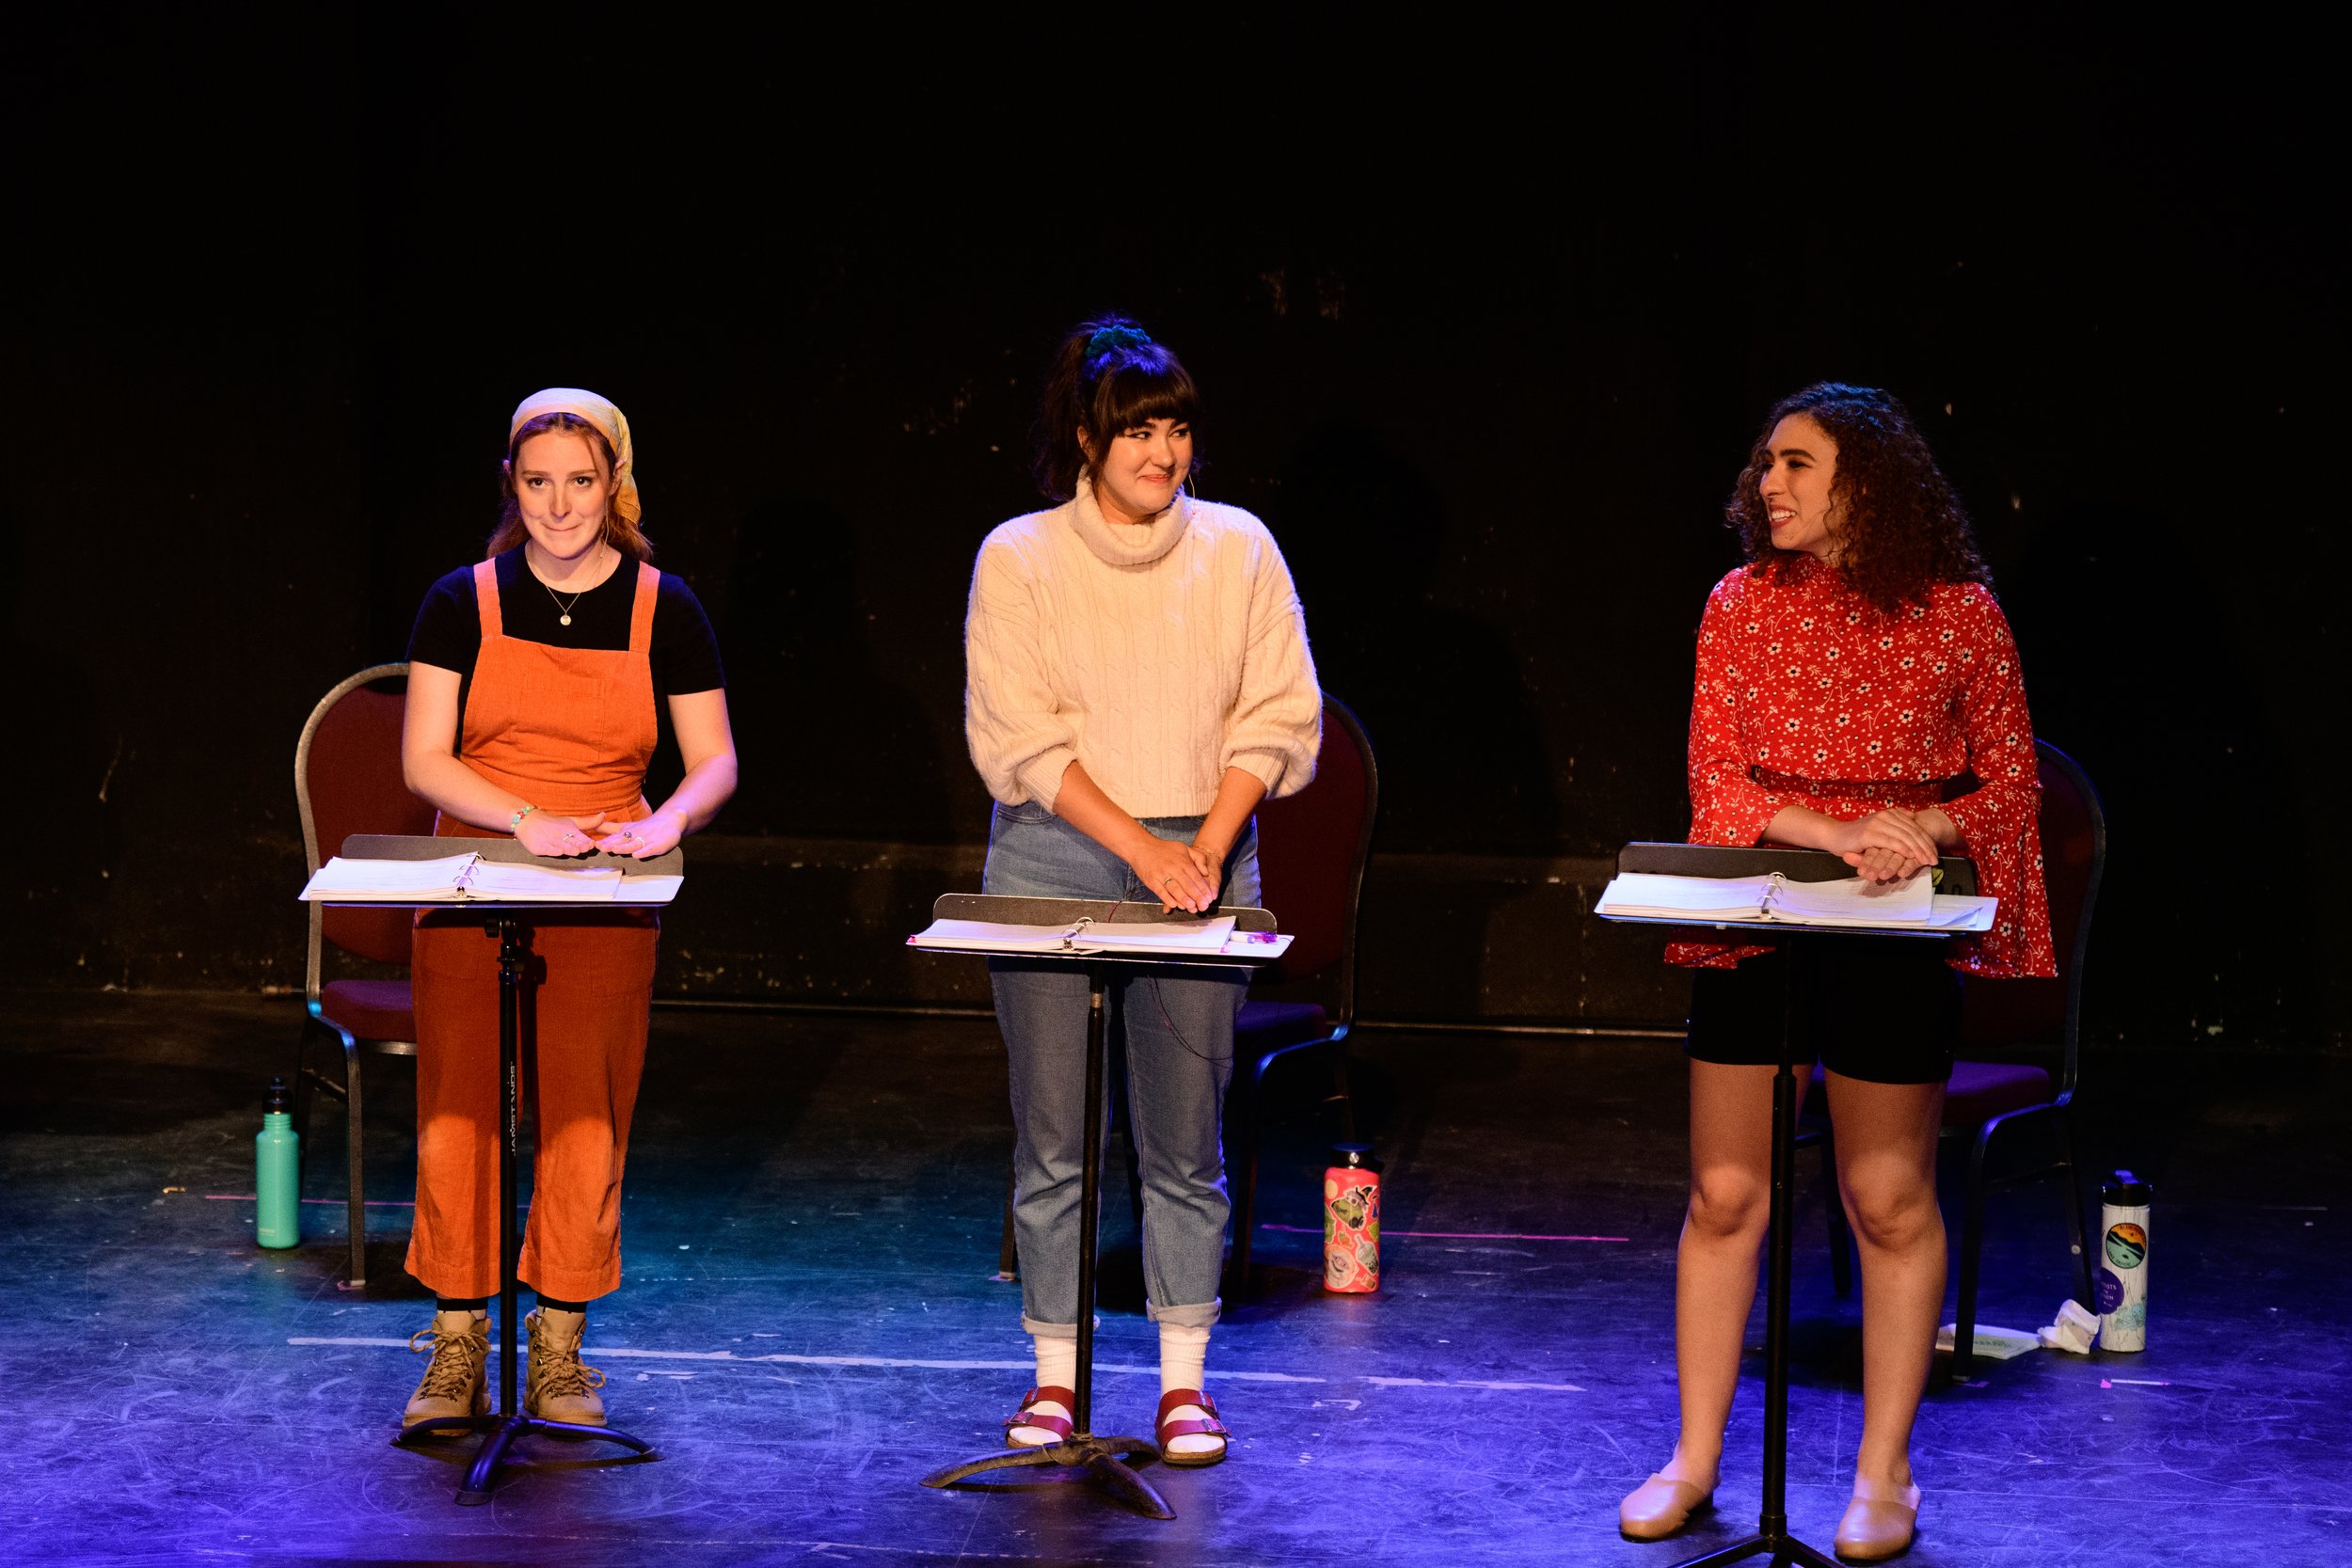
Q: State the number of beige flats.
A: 2